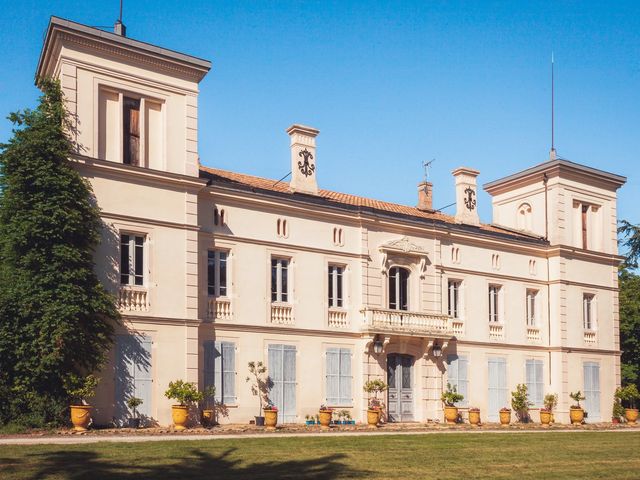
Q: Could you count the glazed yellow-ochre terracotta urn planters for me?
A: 12